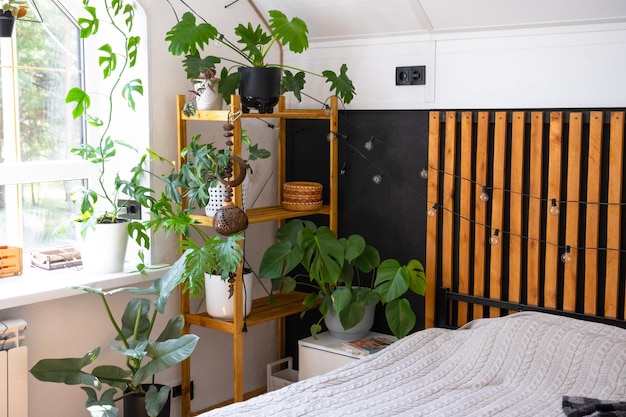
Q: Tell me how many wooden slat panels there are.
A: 11